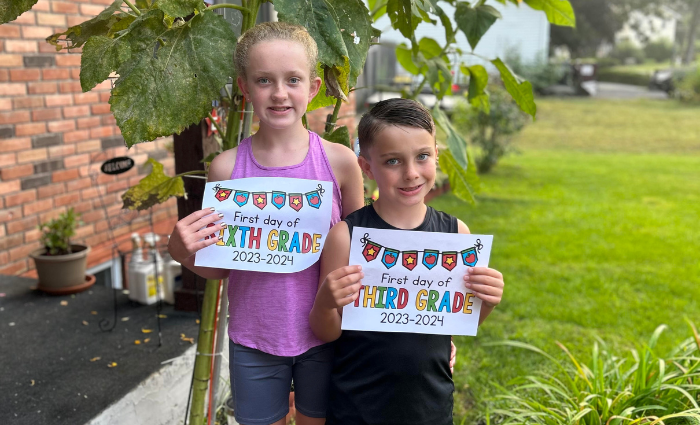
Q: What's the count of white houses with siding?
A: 1